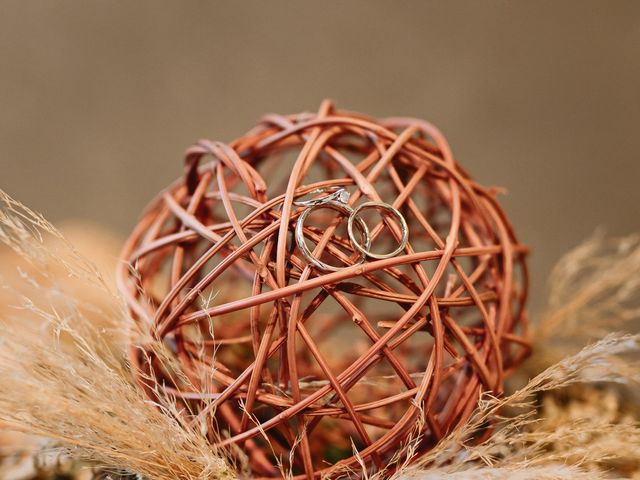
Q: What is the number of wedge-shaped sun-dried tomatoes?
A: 0